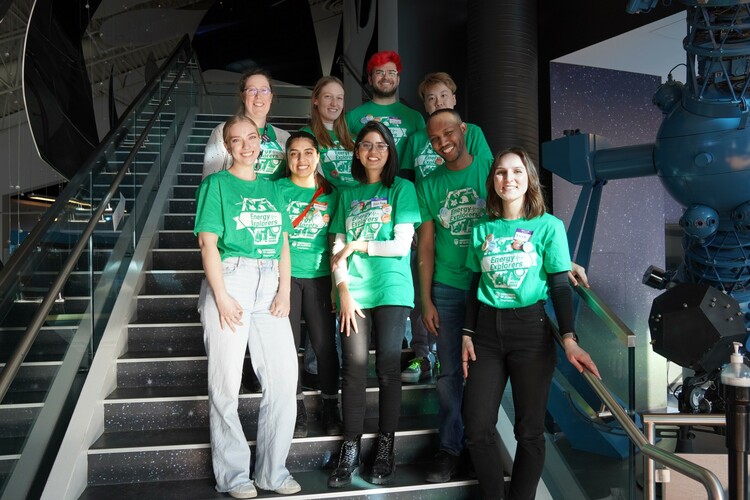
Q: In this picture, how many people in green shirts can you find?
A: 9